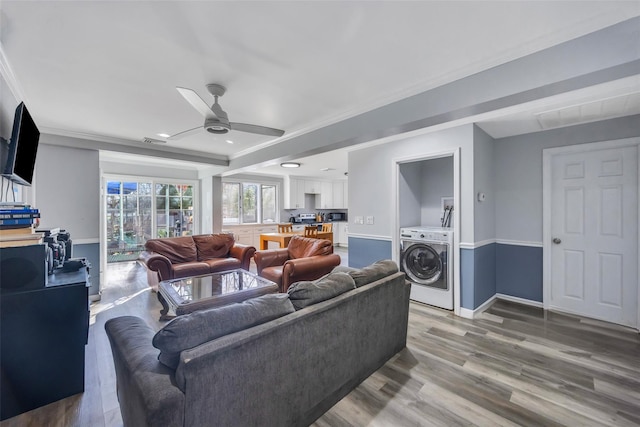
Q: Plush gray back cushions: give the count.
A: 3